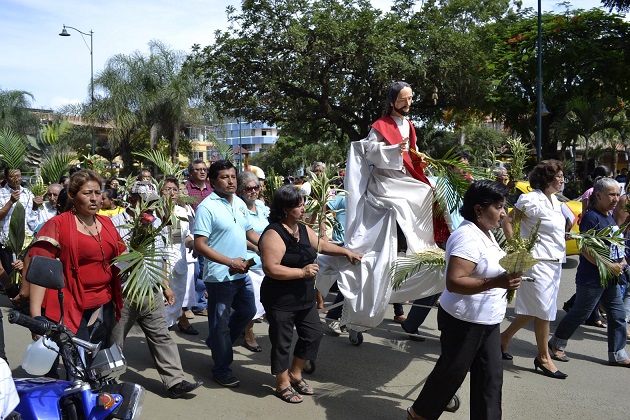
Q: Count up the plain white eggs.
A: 0